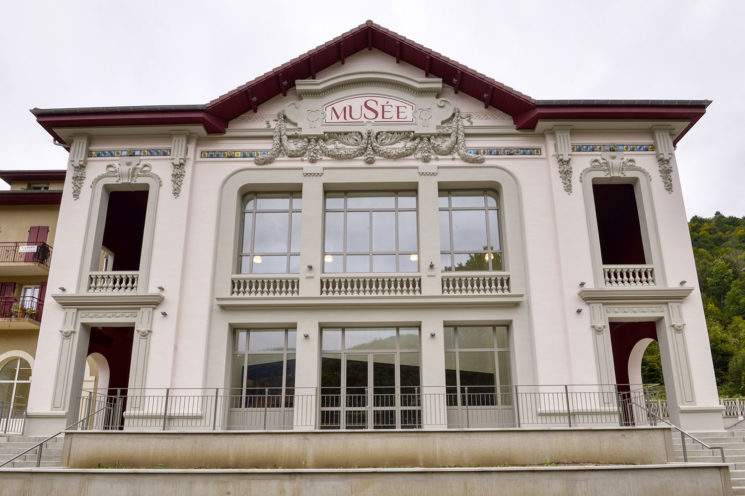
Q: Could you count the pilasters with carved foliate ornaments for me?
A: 4